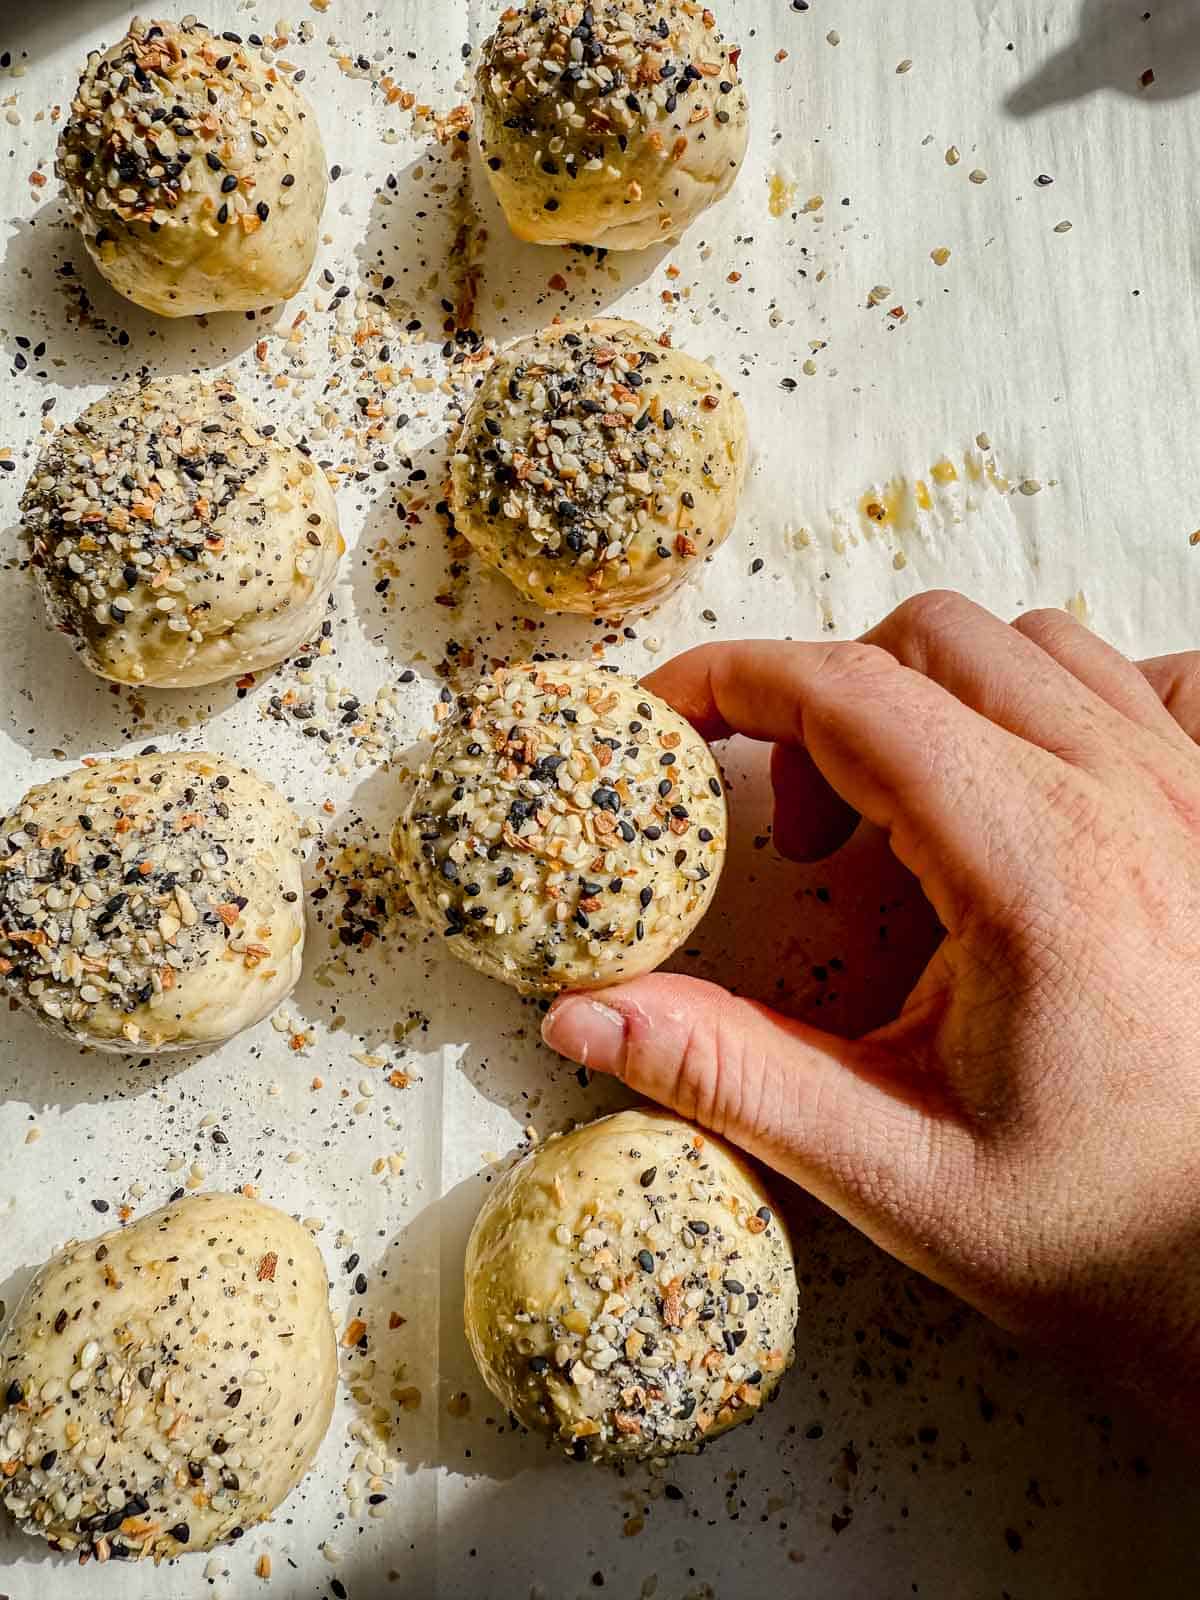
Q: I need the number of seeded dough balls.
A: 8